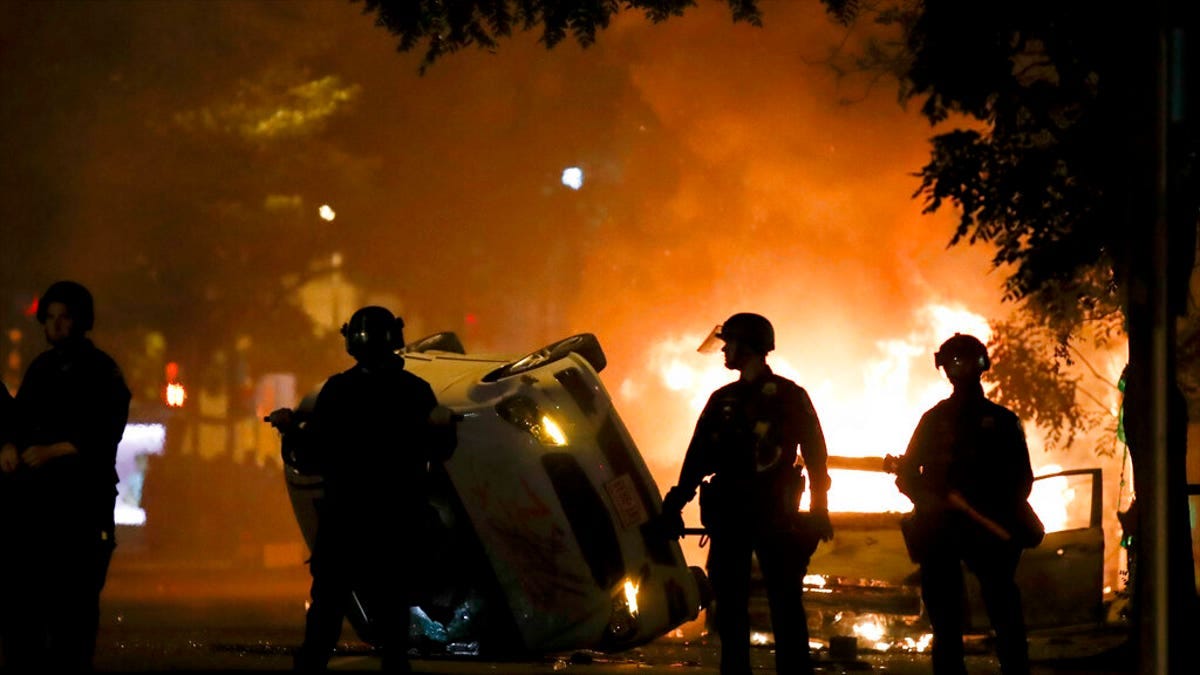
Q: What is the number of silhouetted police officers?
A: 4